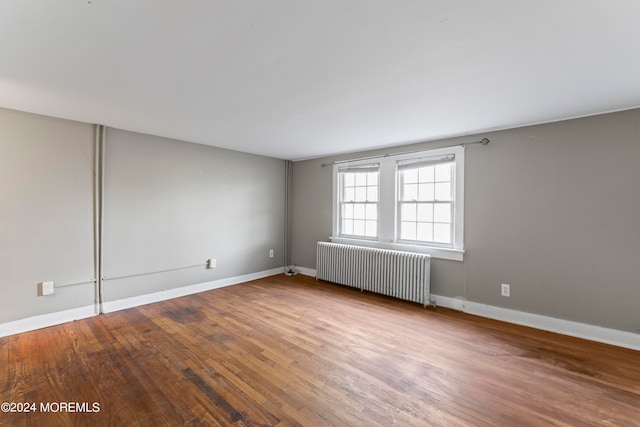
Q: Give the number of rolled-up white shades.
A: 2